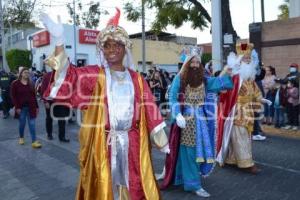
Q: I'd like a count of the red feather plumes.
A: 1